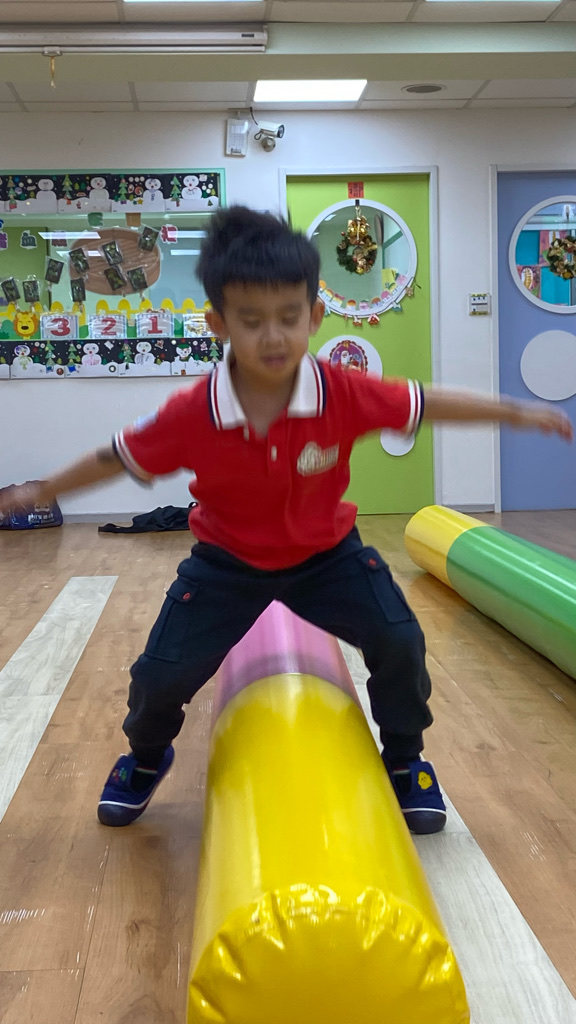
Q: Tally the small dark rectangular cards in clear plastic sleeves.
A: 9